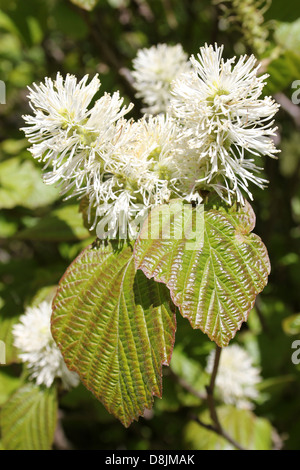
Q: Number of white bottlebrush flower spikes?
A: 6